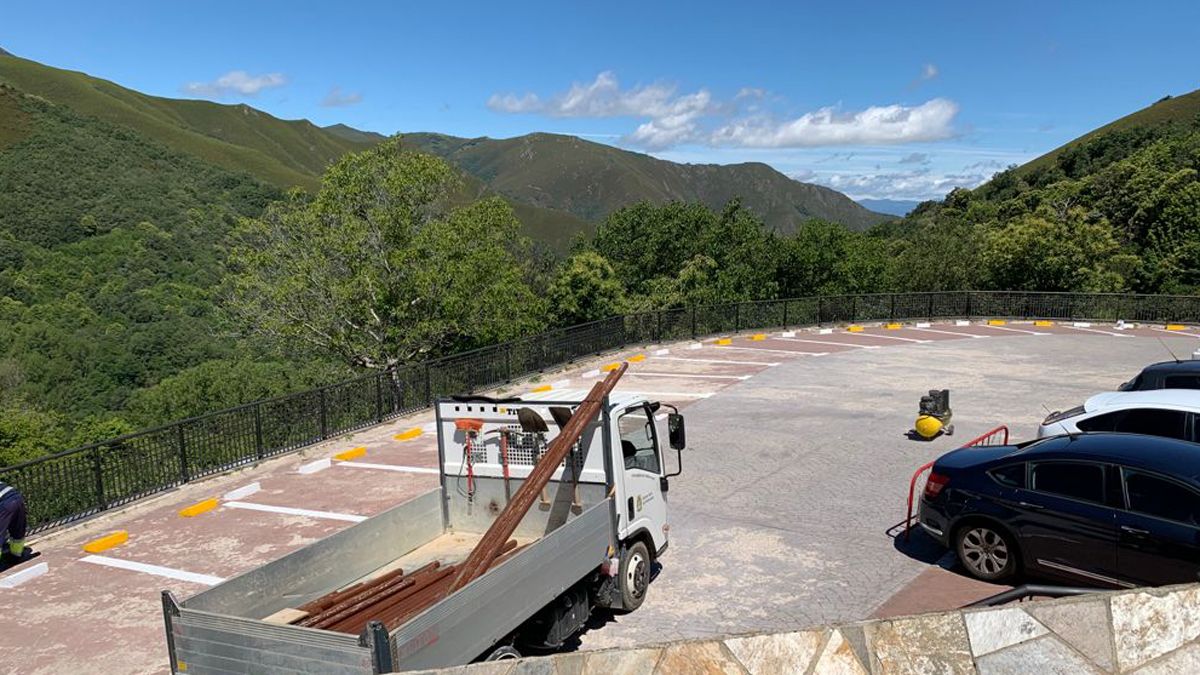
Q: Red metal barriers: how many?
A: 1